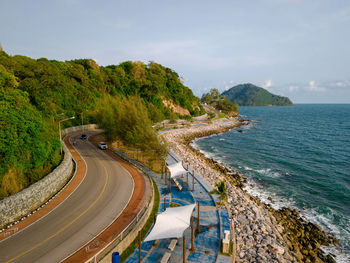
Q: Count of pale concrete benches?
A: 5